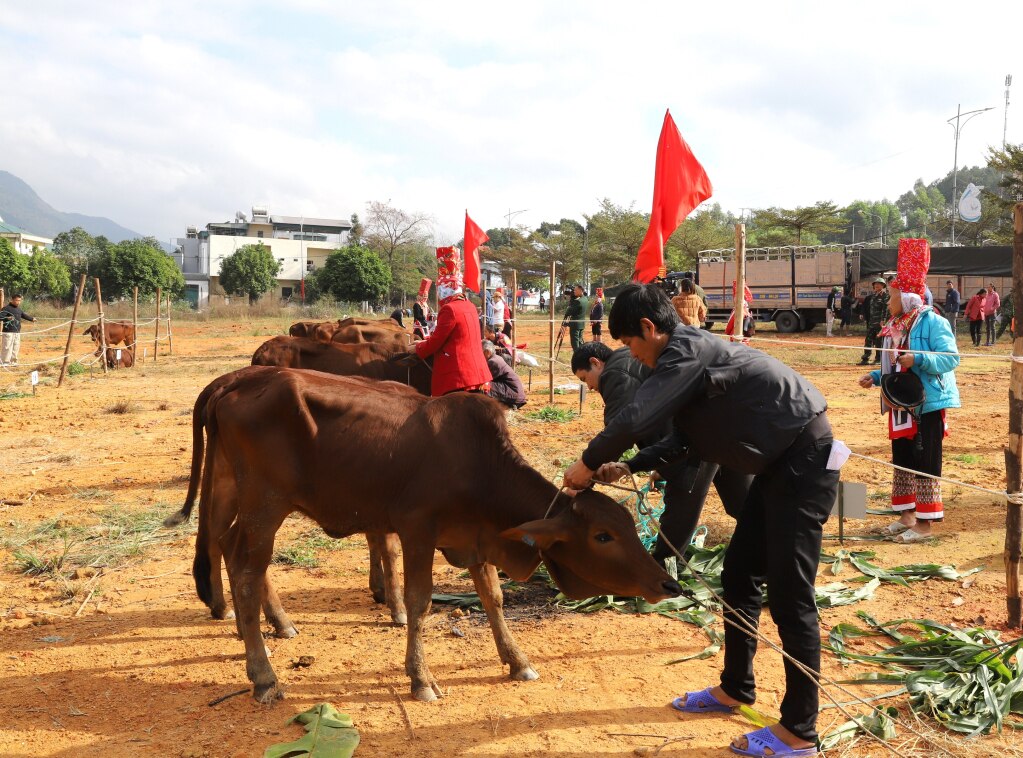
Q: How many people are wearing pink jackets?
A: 2